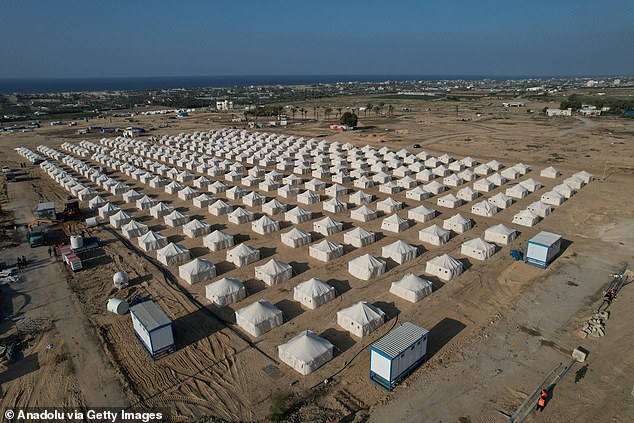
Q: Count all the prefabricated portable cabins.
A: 3